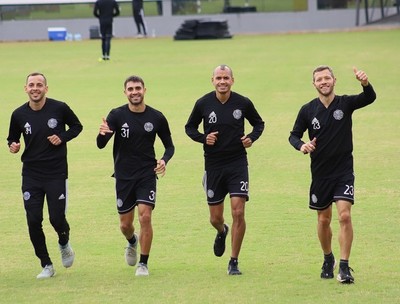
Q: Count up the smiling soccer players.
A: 4